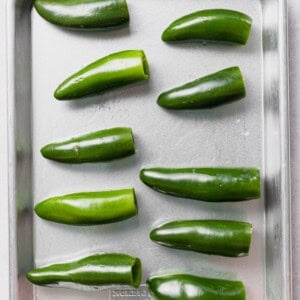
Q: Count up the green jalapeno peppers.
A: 10